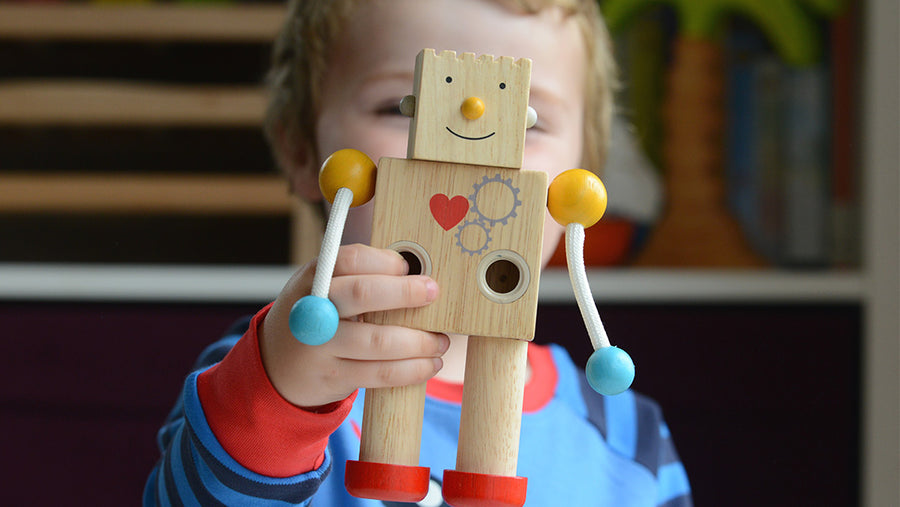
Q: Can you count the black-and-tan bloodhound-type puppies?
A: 0